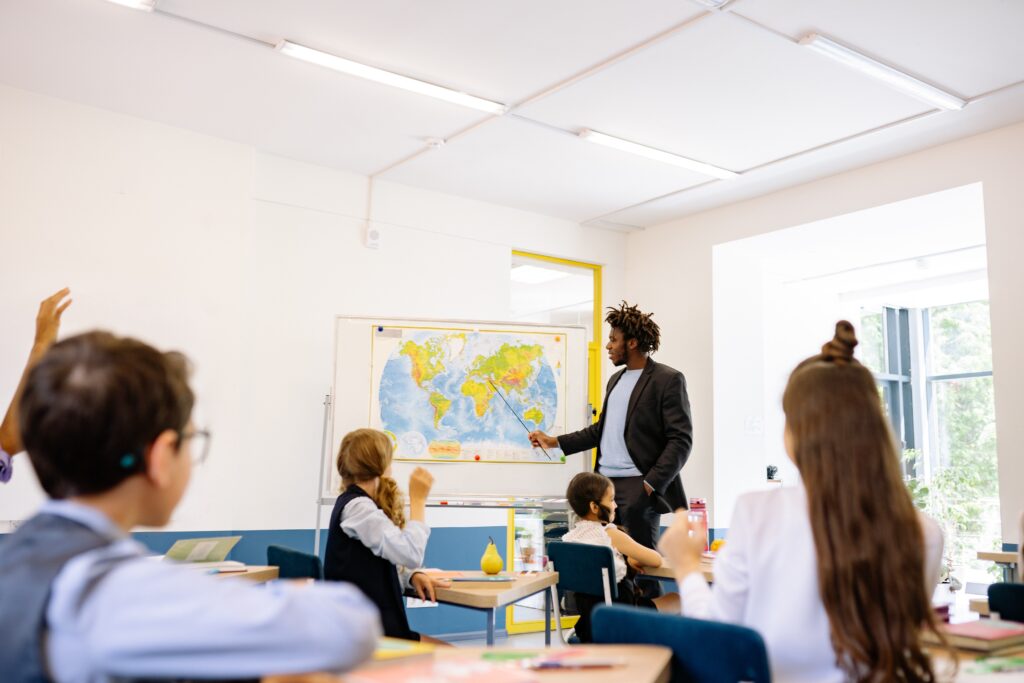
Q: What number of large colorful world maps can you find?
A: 1